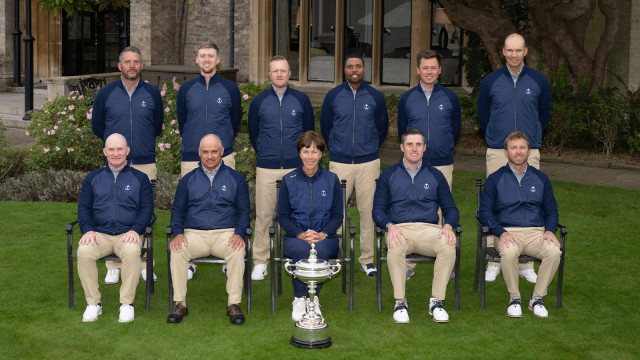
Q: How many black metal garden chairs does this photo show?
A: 5